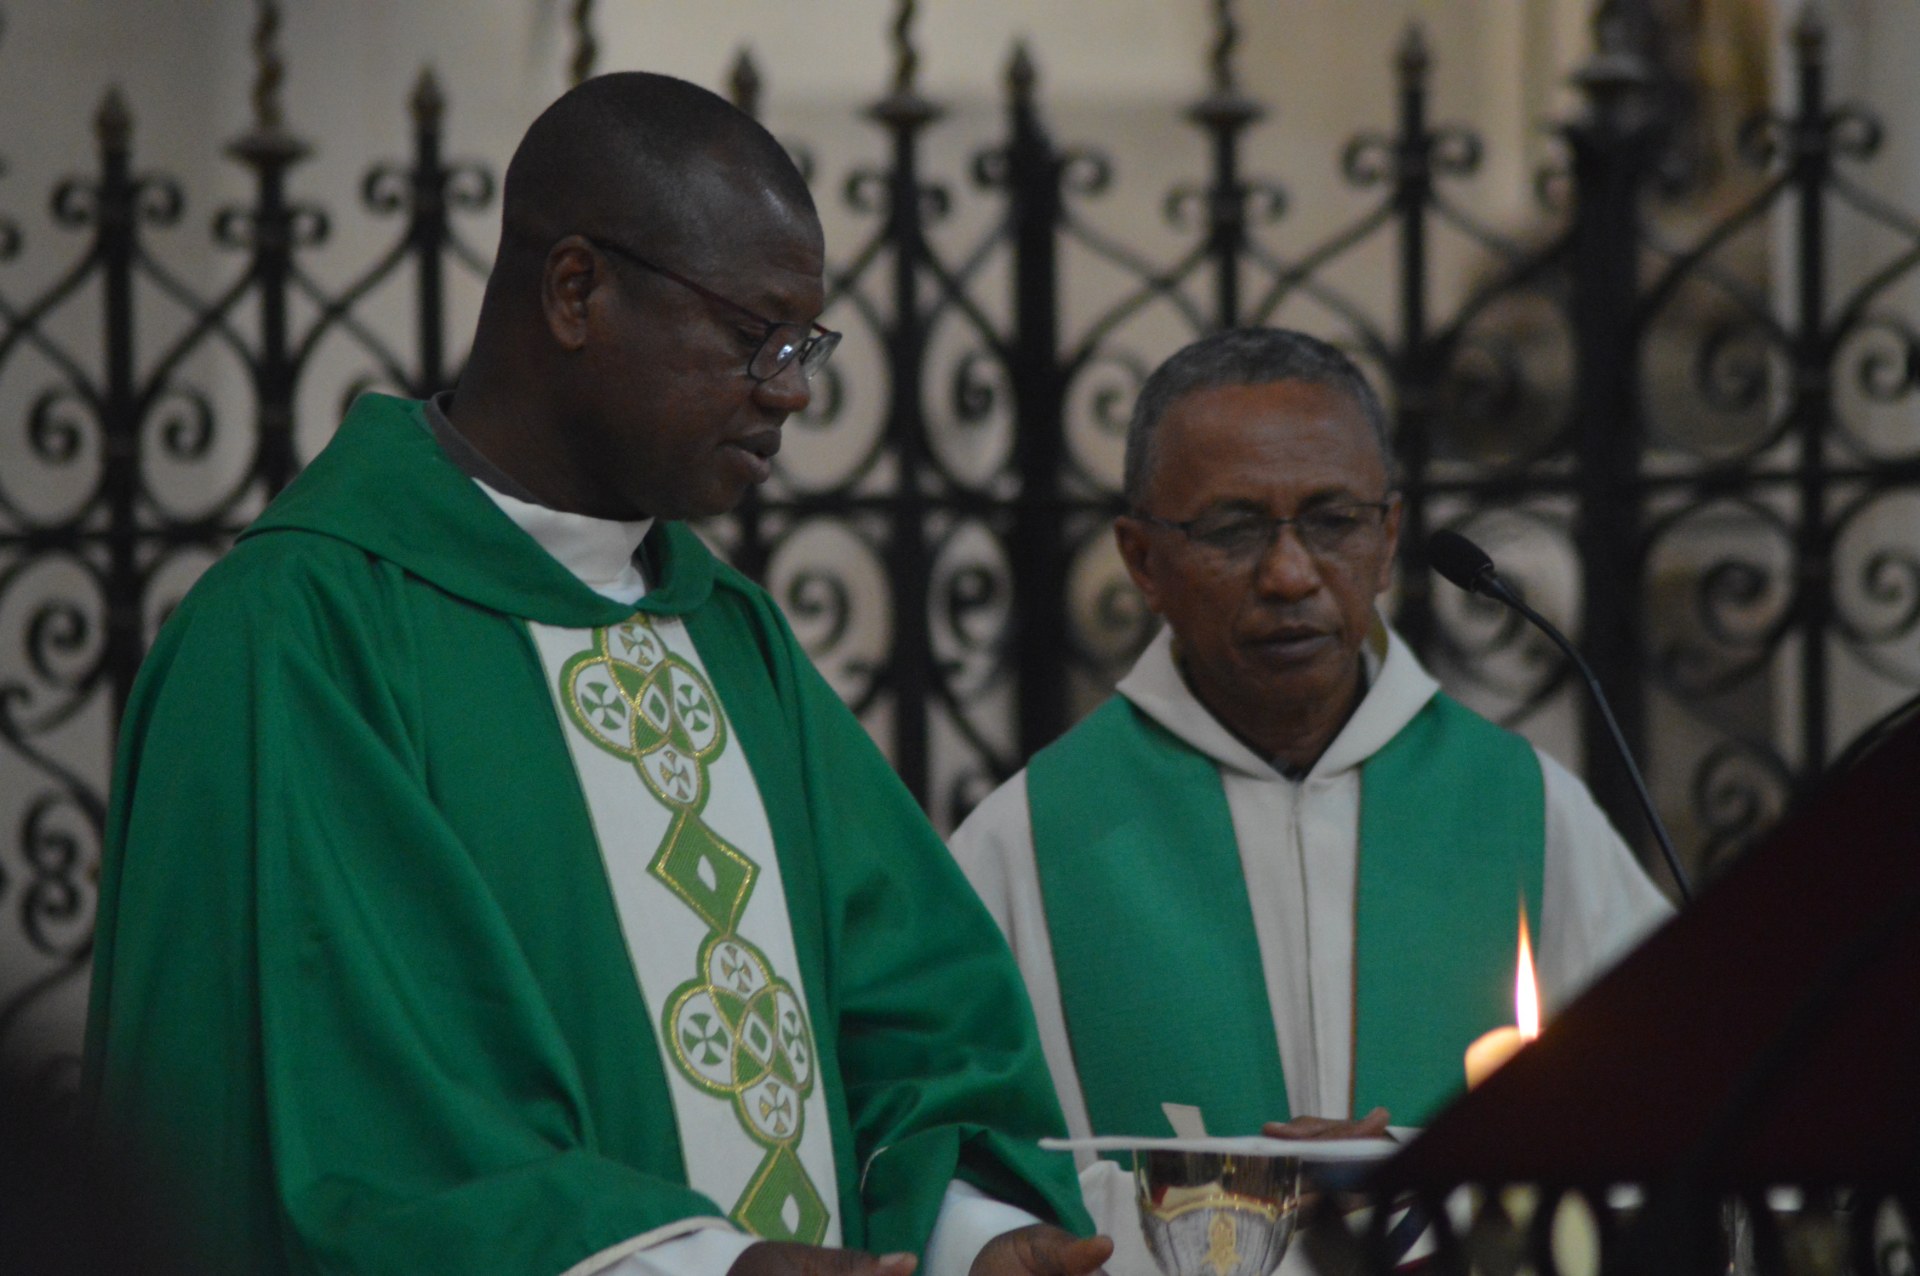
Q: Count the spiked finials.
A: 6